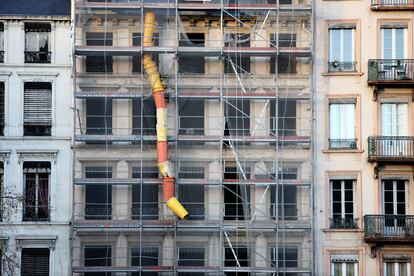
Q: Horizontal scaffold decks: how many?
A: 7